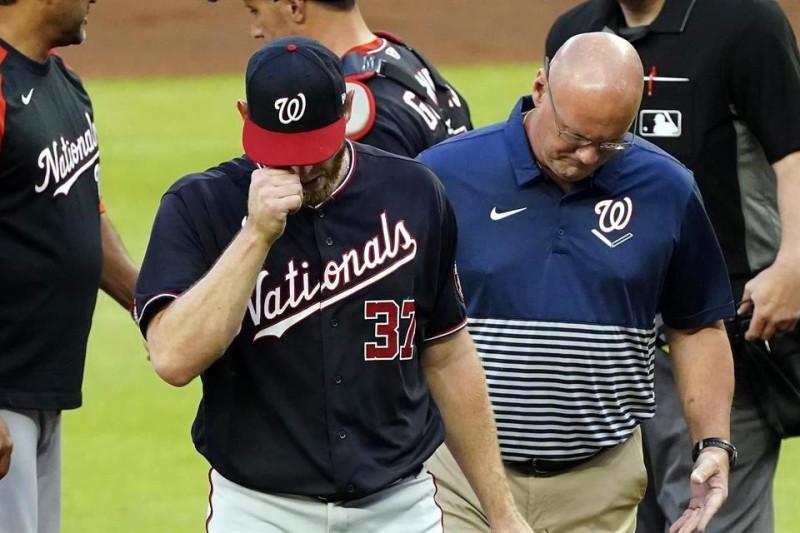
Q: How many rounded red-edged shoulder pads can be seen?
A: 1